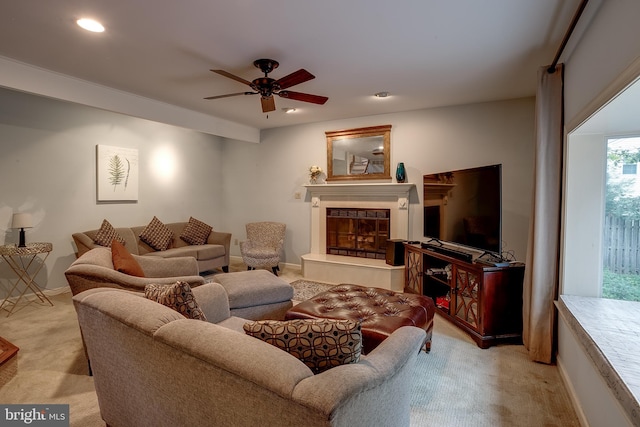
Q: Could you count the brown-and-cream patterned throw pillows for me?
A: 5